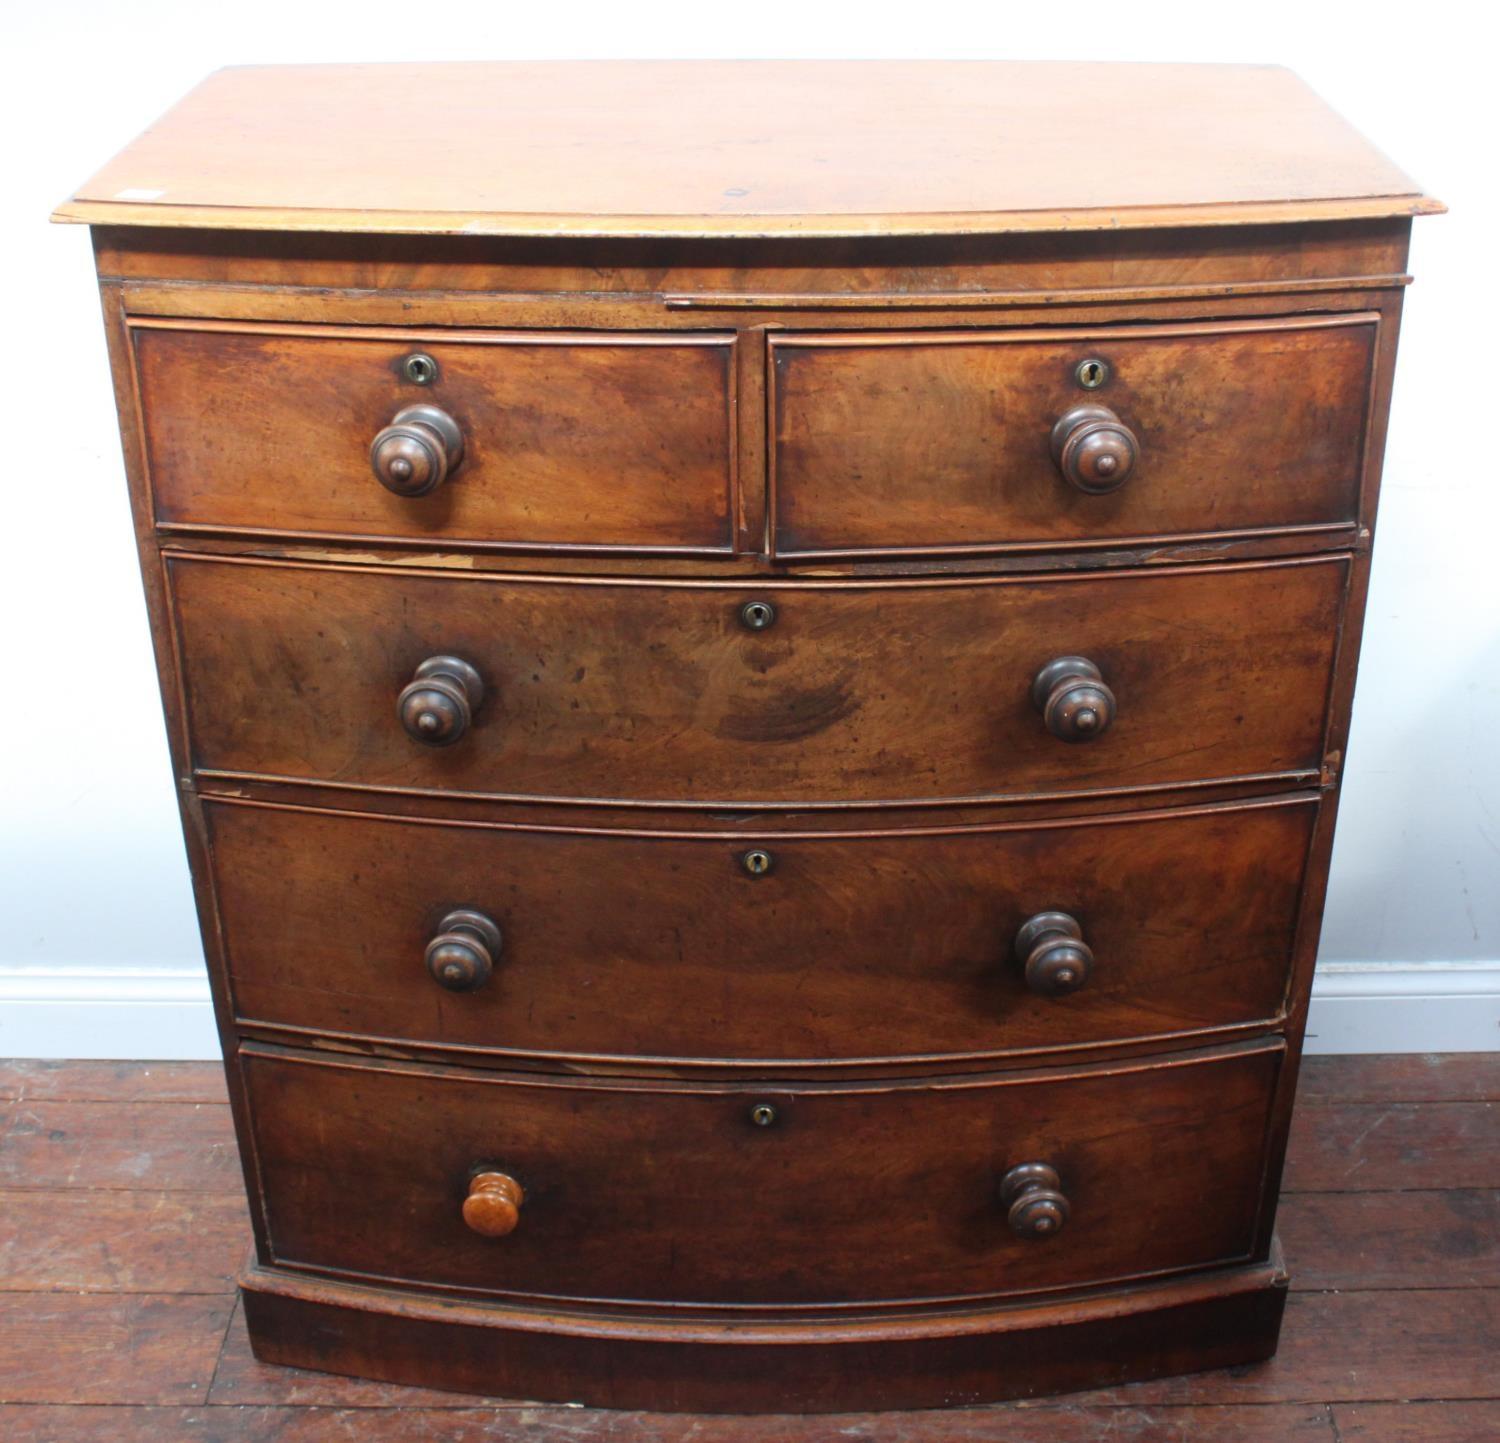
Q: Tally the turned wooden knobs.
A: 8